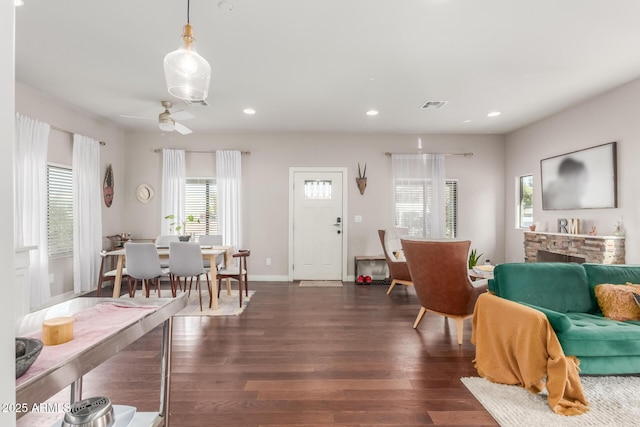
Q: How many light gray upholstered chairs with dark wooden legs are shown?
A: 4